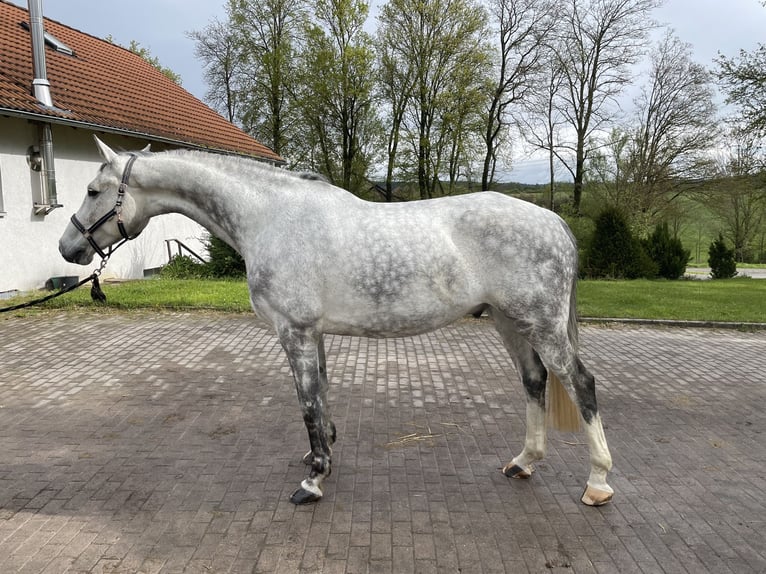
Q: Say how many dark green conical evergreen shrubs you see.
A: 3